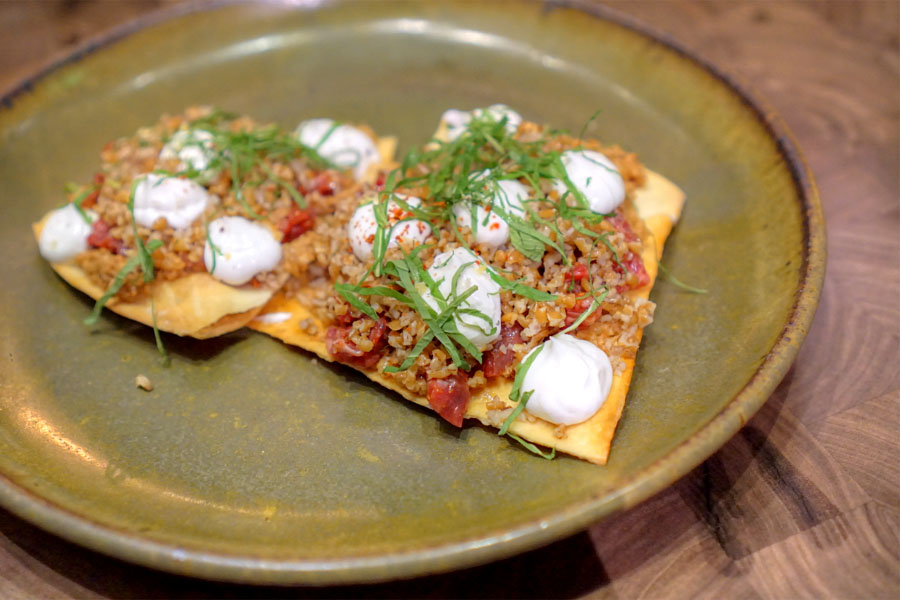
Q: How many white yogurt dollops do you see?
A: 11